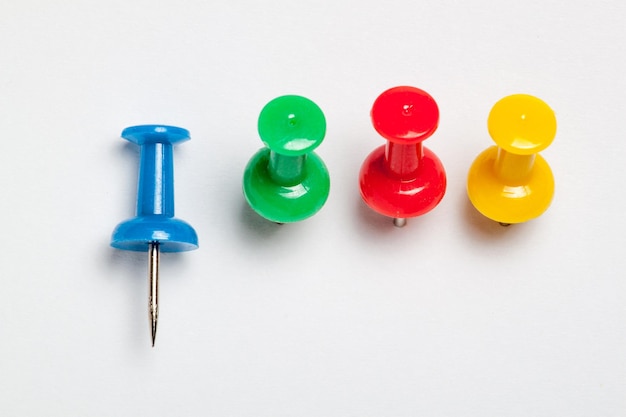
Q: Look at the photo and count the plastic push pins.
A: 4